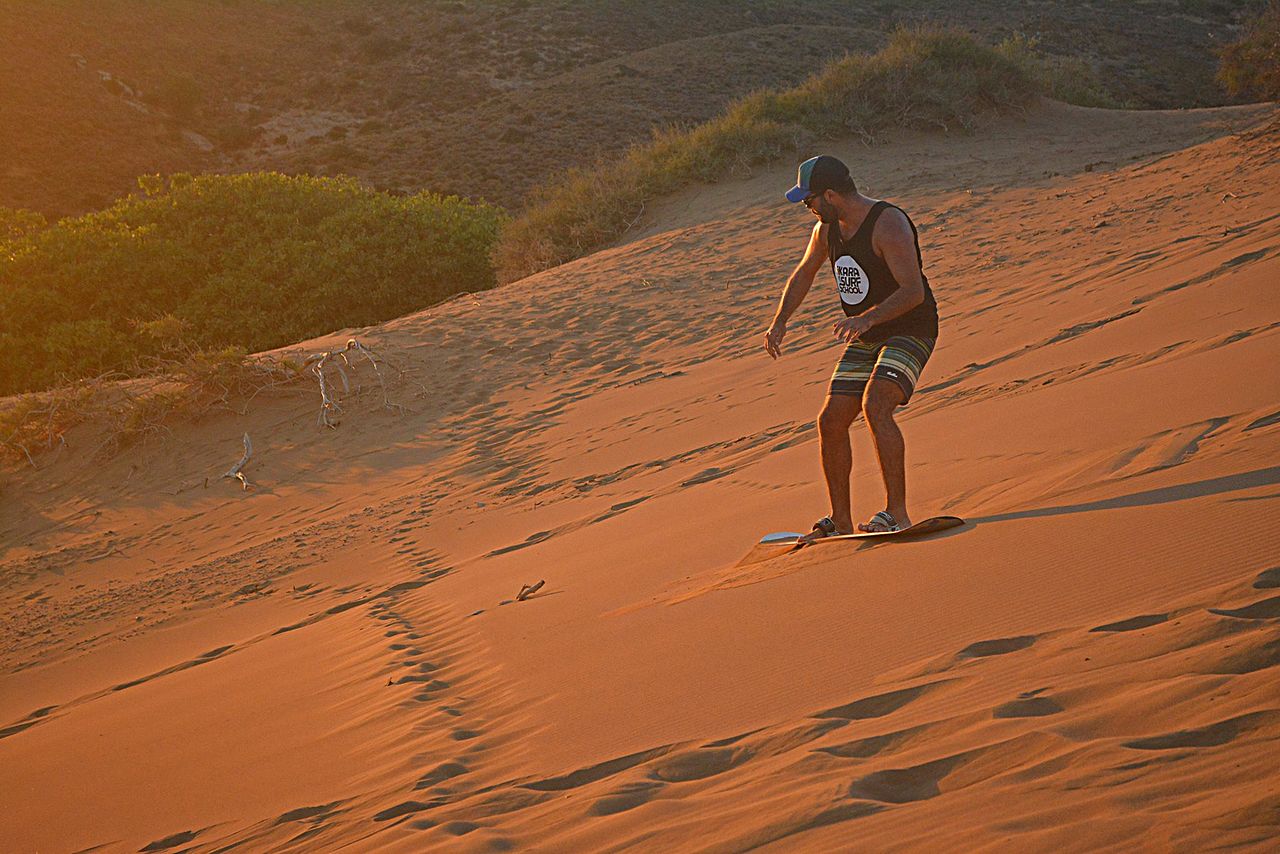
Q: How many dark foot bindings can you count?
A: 2